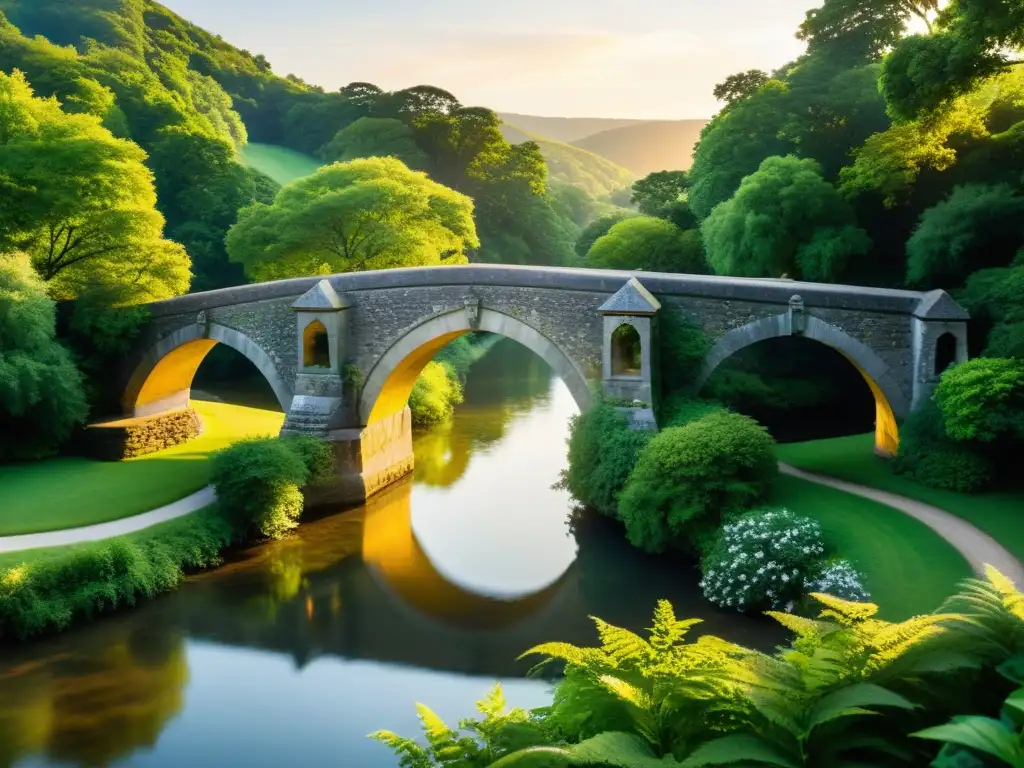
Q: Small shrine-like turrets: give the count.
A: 3